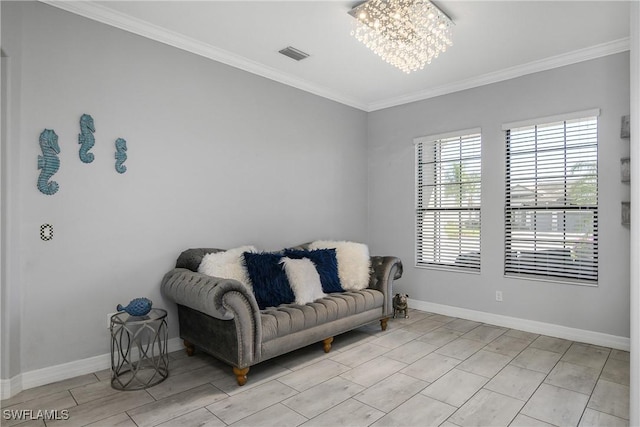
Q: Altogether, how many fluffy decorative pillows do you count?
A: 5